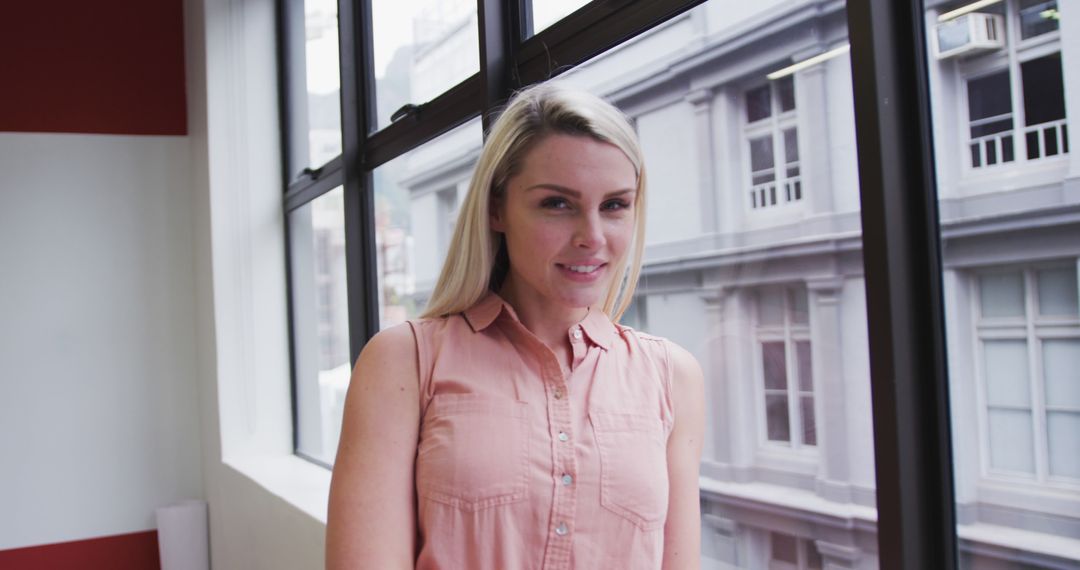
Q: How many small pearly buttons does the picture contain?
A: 5